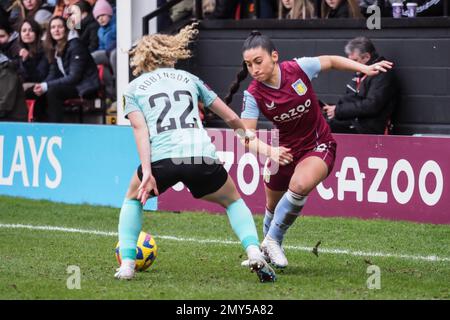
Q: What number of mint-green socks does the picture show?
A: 2